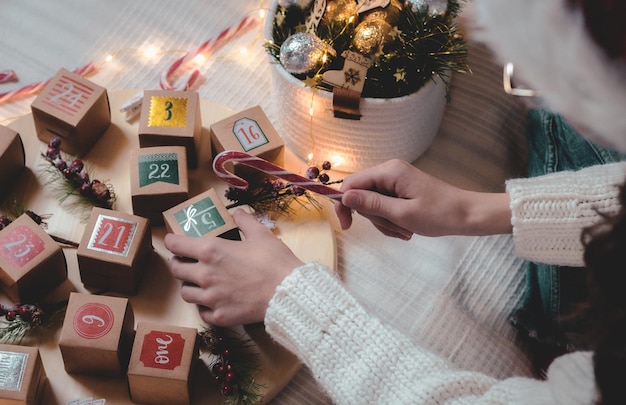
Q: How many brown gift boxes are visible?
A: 11